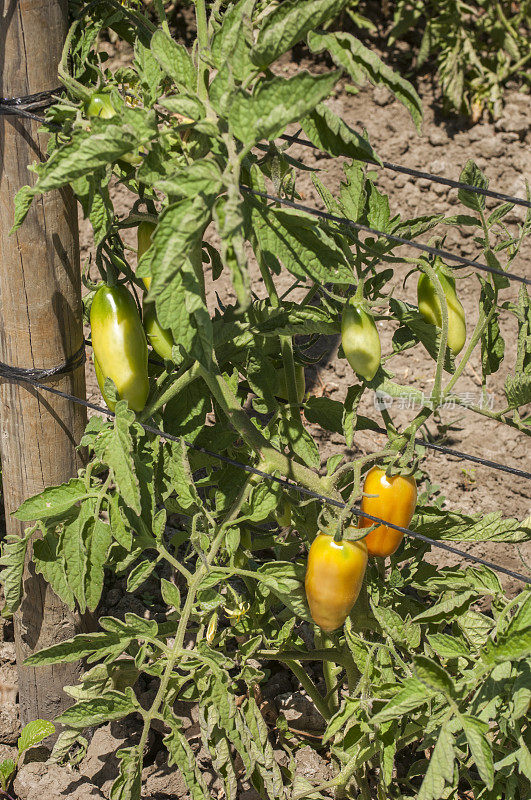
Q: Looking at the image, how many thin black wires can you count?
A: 4